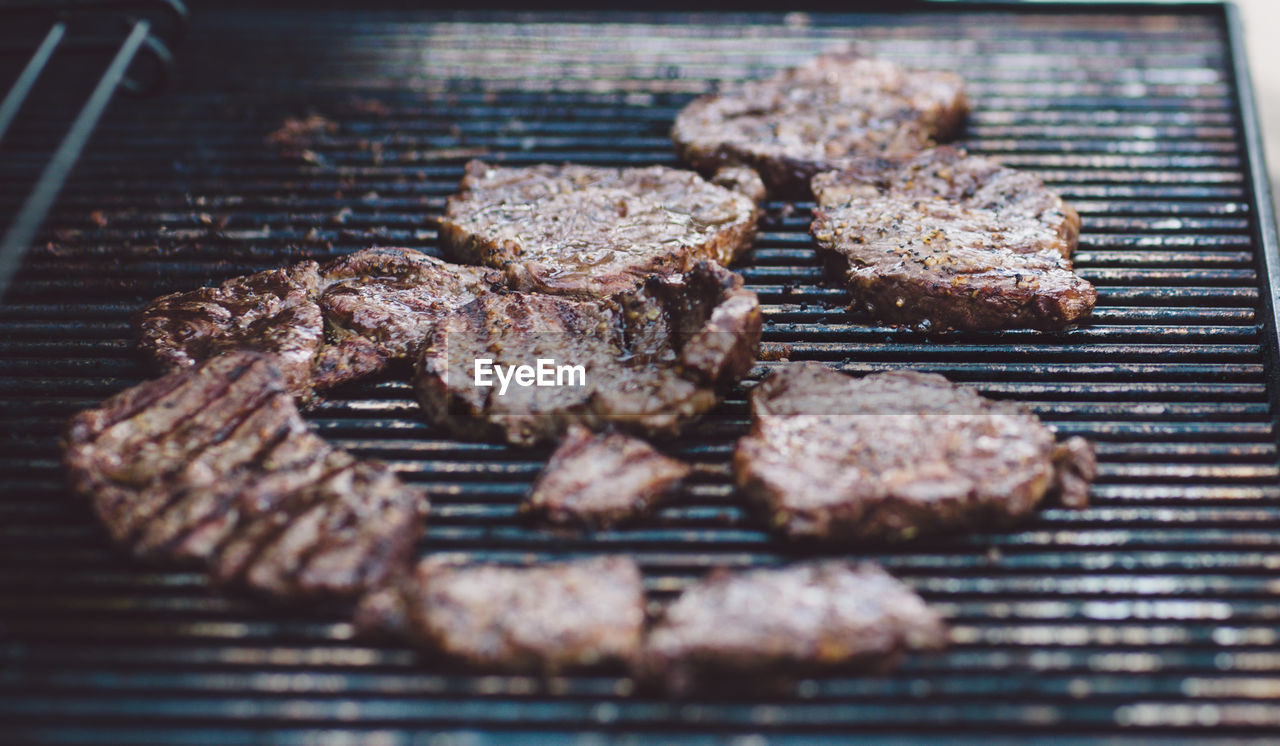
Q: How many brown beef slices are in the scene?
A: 10